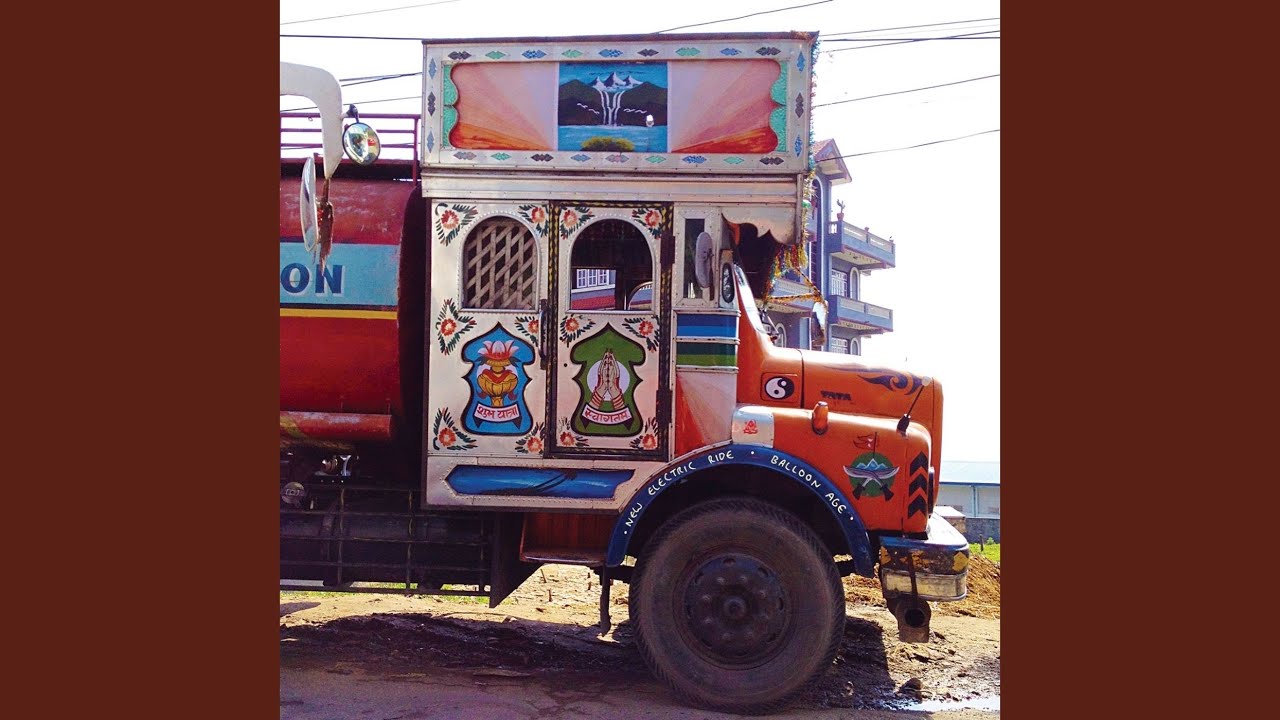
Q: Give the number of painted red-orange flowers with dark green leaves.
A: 12